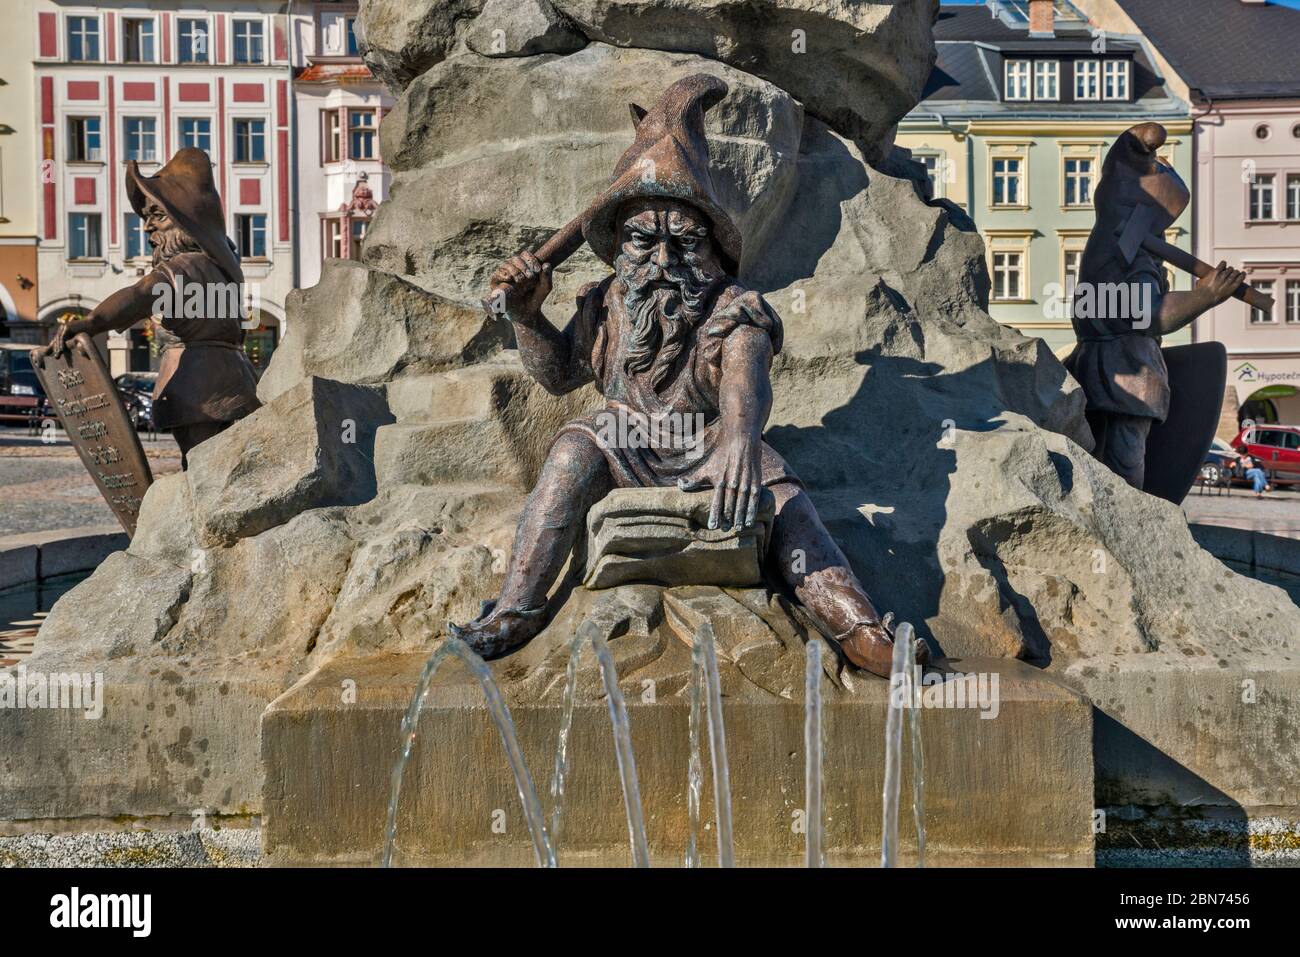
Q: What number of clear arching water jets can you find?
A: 5